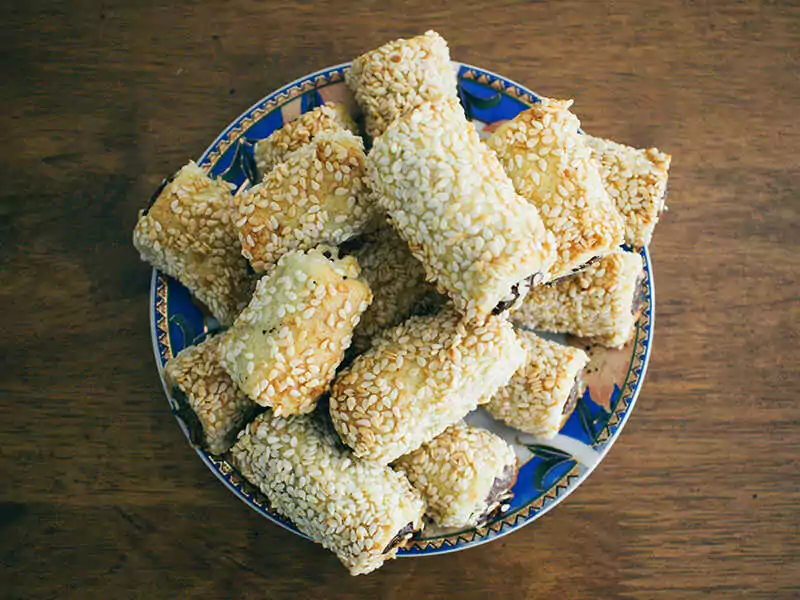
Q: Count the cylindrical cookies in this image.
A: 15